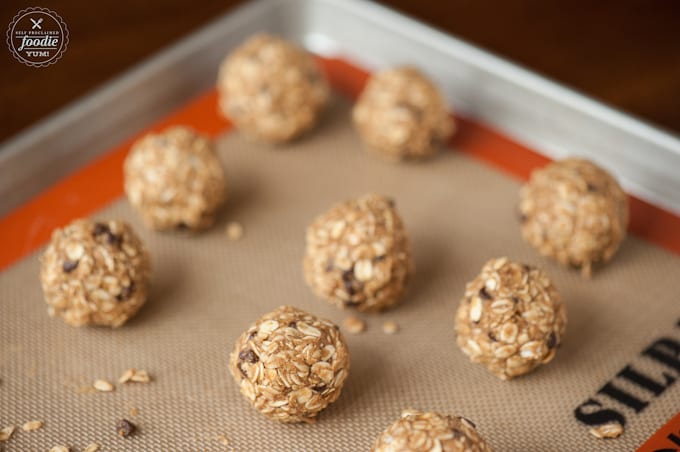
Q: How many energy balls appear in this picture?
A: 9